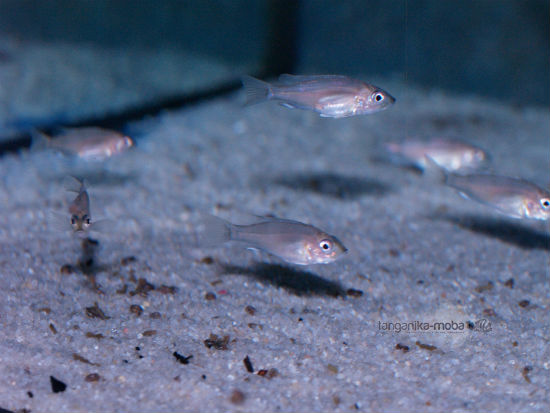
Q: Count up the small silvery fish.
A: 6